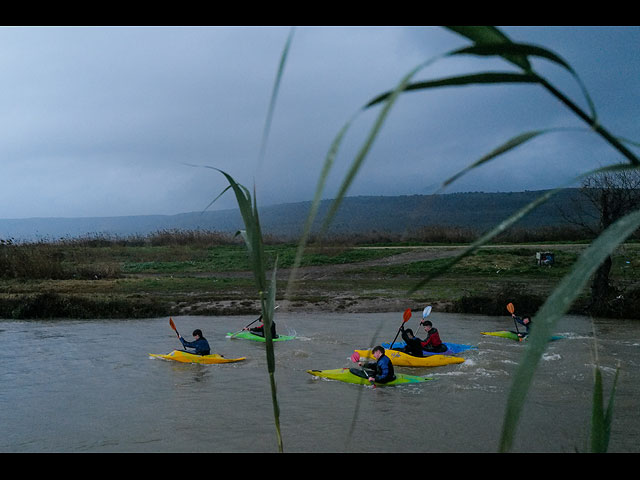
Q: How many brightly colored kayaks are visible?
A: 6